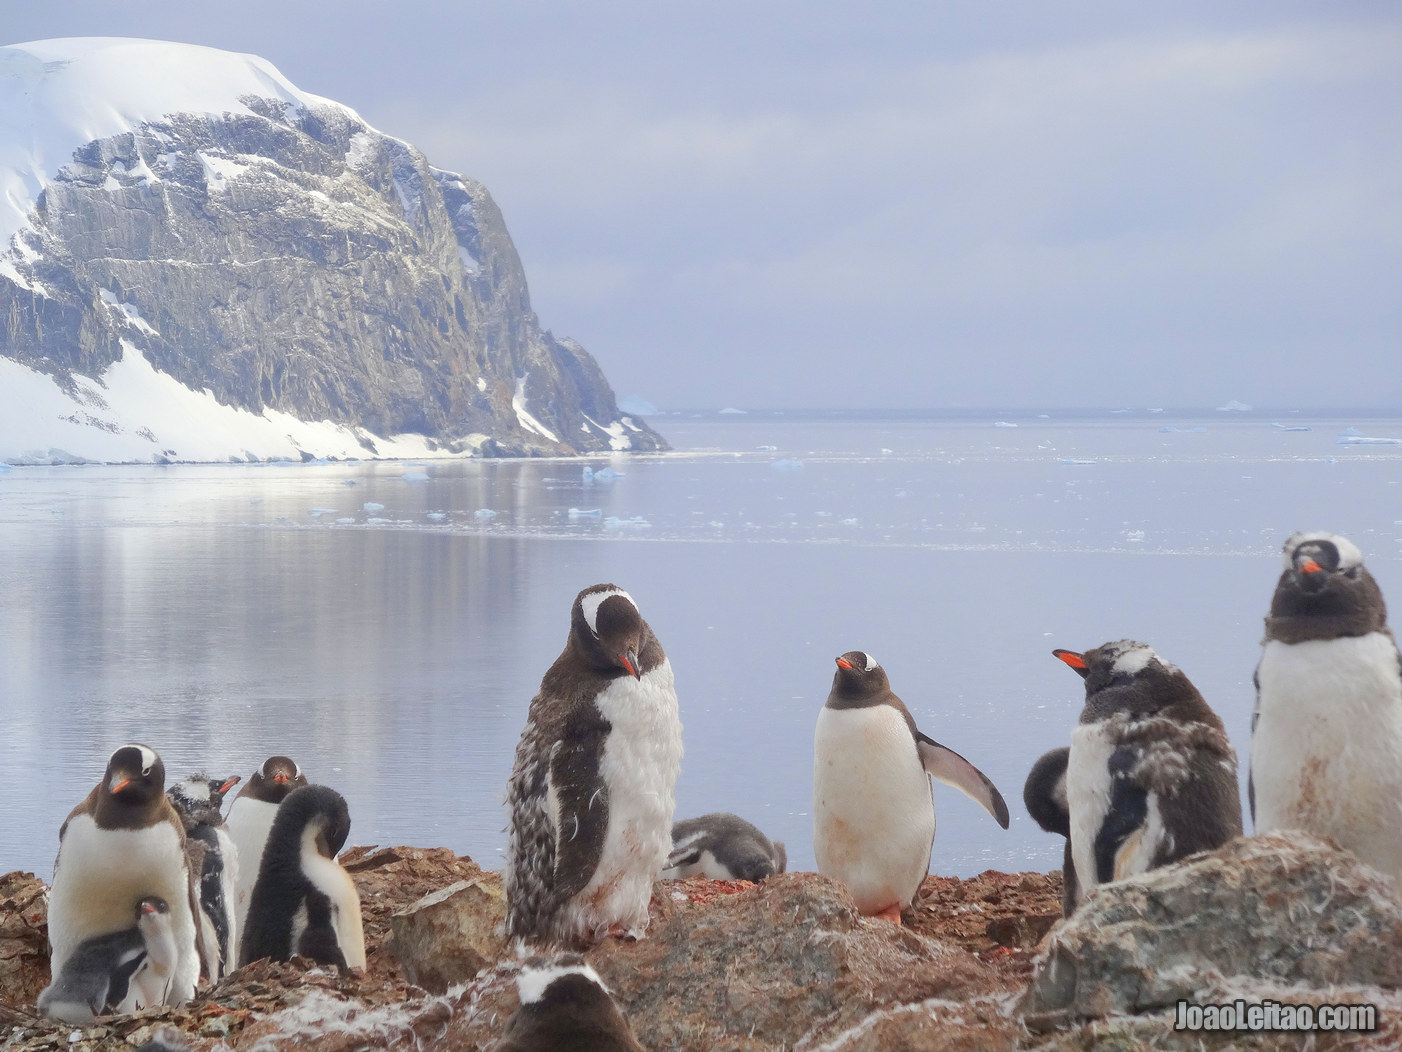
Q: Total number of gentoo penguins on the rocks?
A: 12